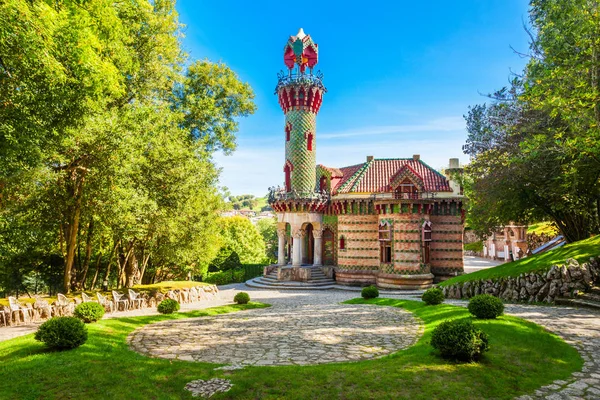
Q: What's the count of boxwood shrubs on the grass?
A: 8